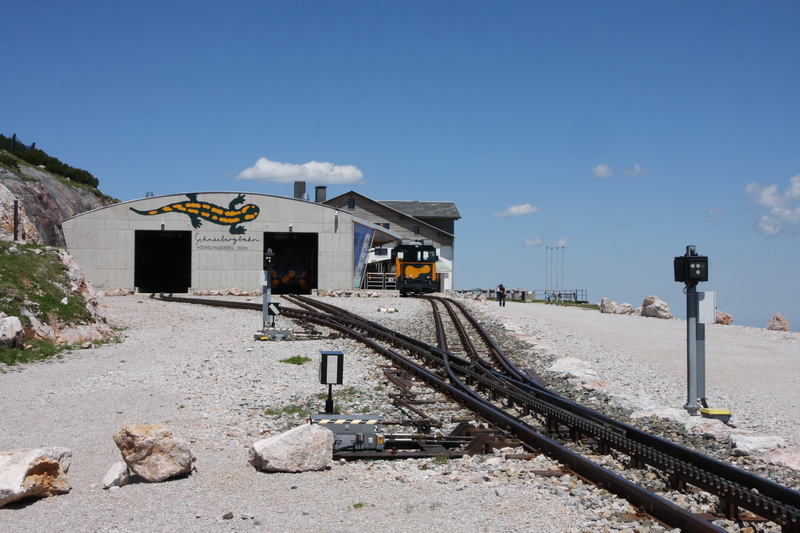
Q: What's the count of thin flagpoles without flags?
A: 4